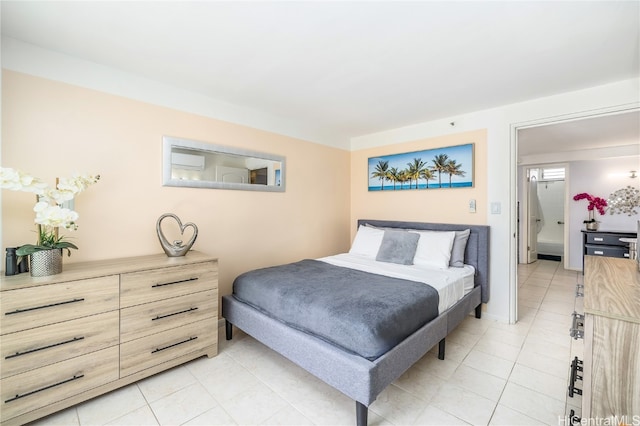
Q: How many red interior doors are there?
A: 0